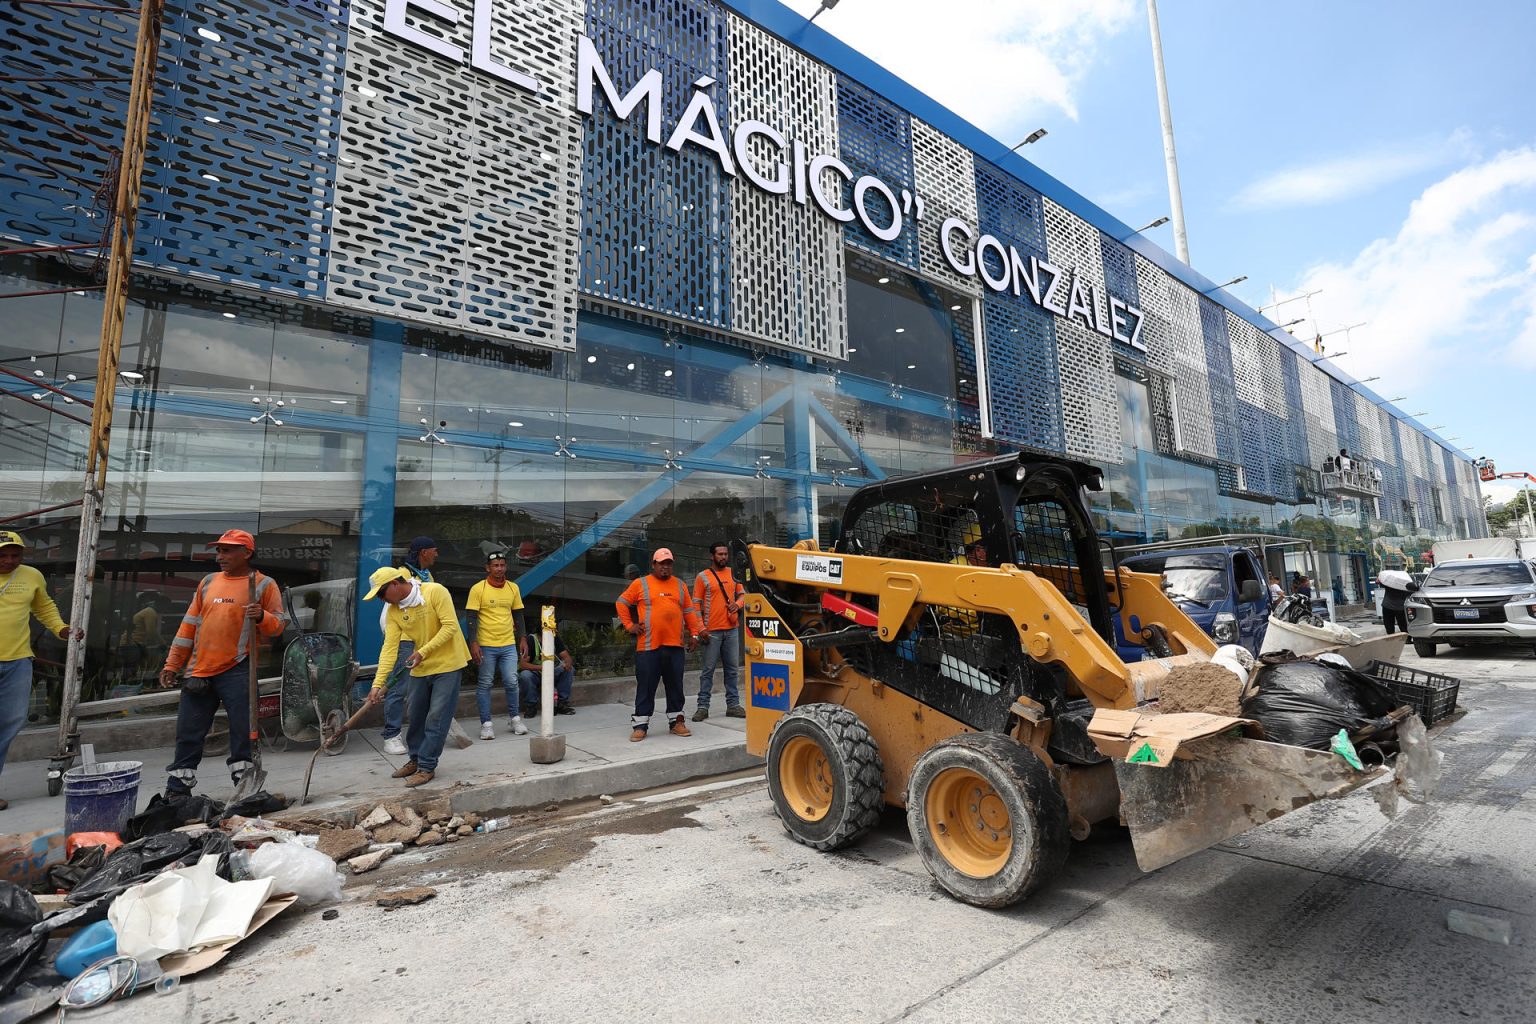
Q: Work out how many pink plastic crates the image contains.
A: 0